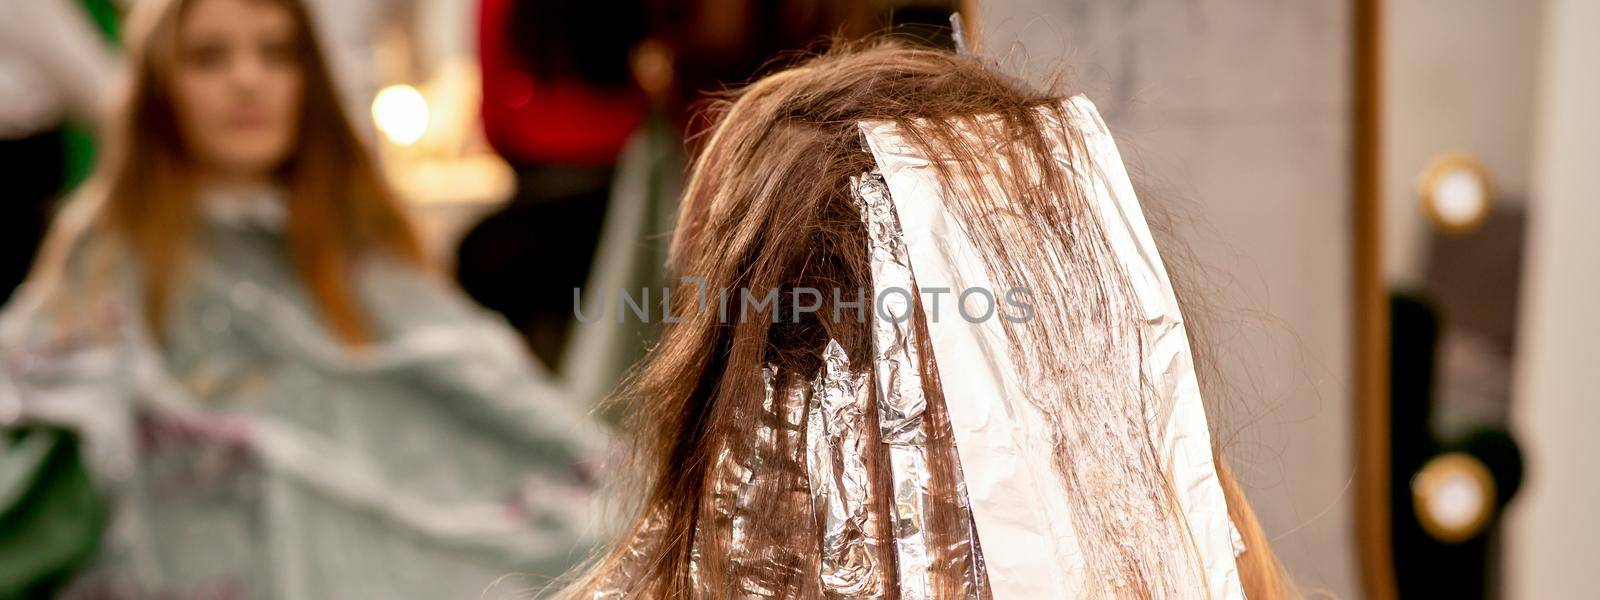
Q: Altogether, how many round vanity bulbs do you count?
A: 2